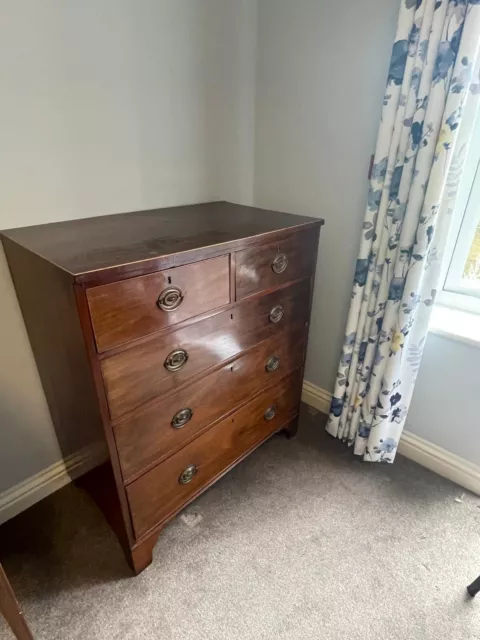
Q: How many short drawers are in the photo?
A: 2